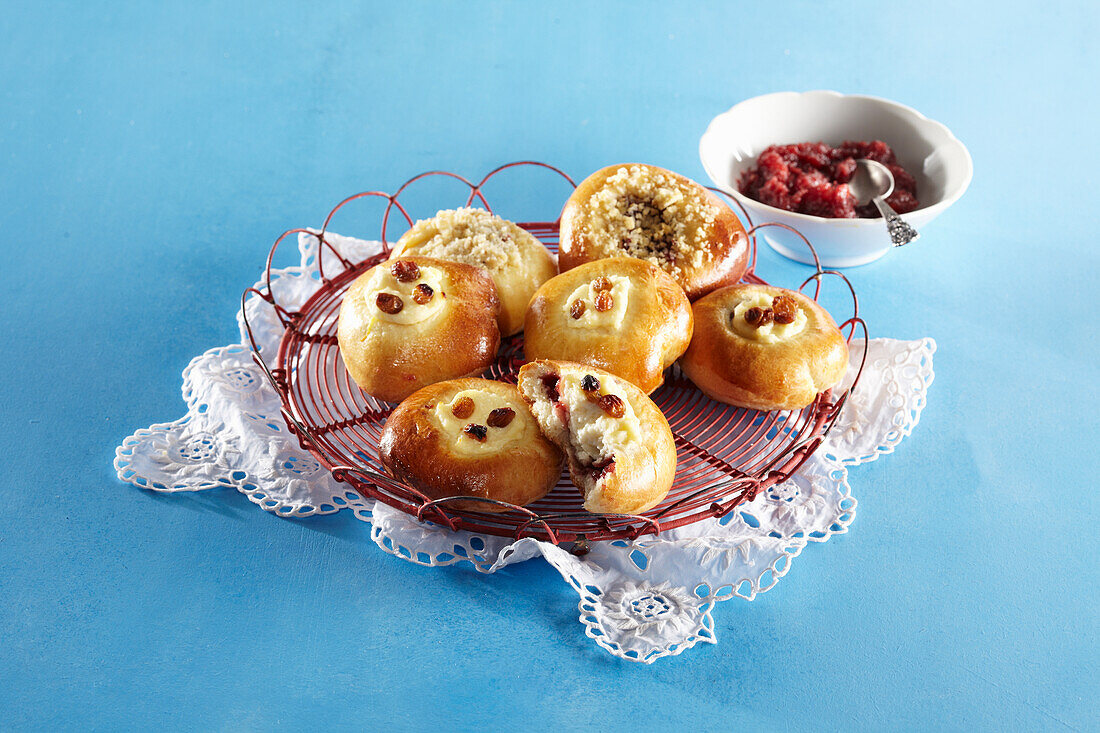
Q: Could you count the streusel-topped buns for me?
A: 2